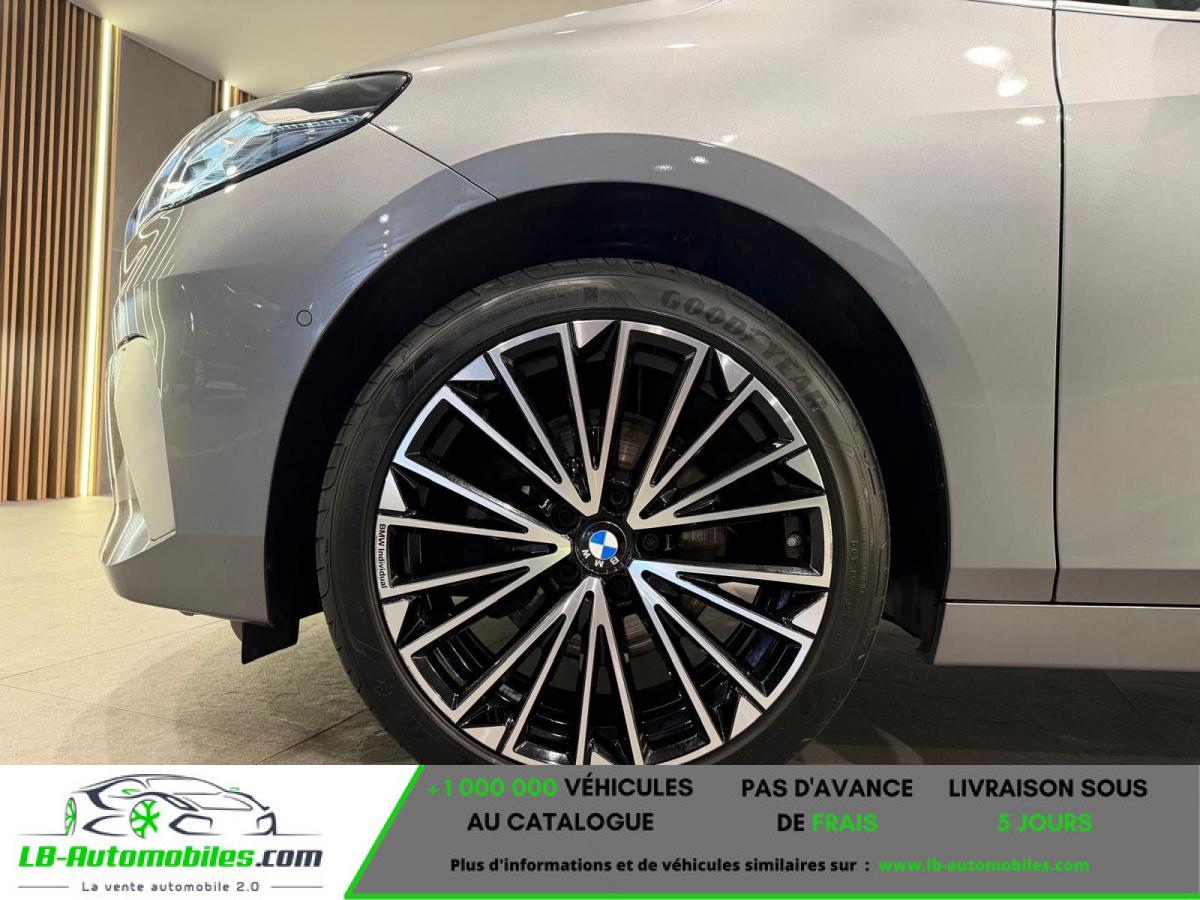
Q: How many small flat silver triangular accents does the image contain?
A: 10